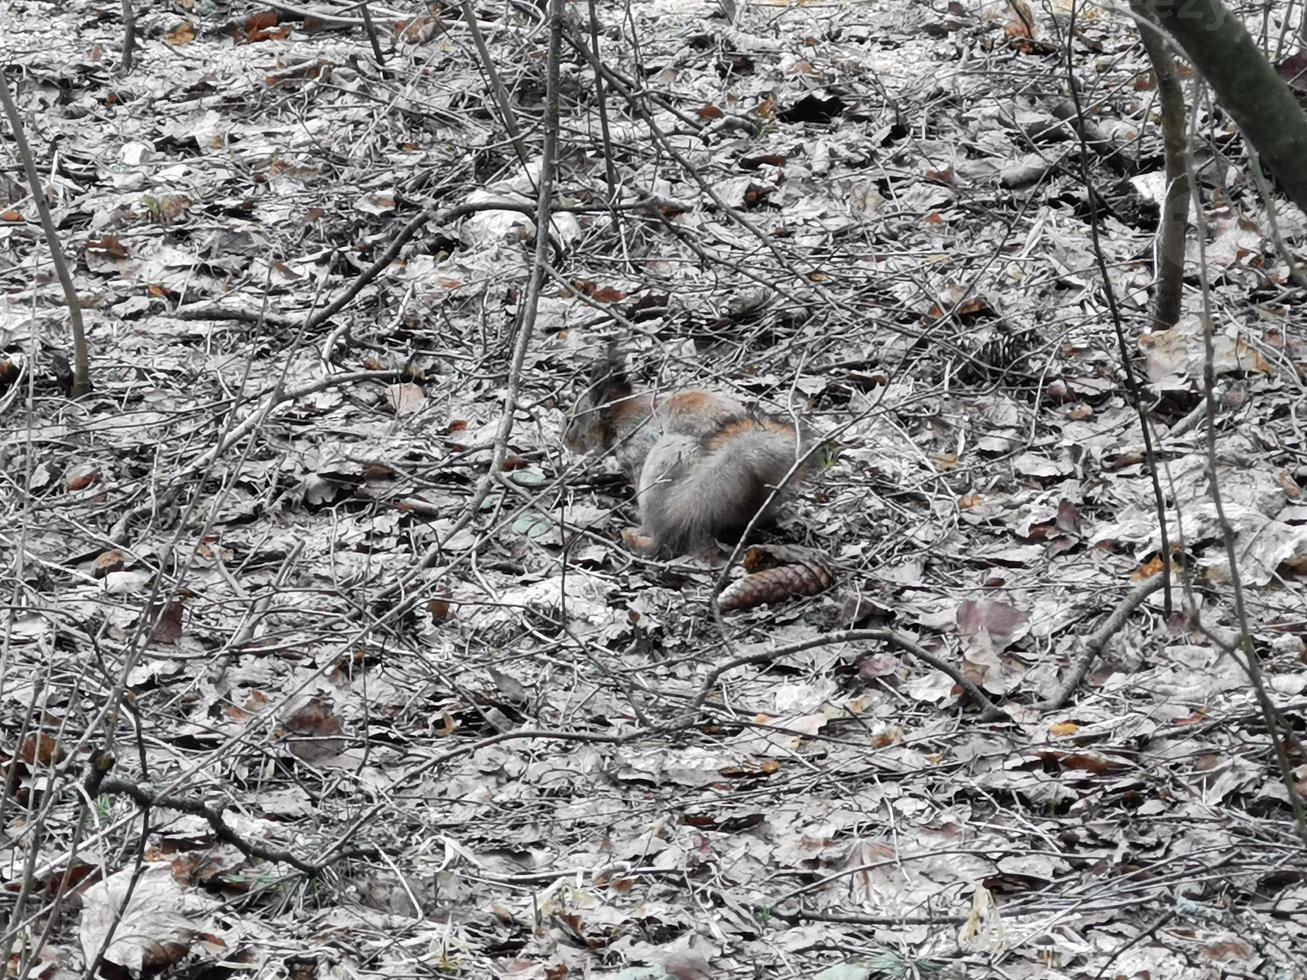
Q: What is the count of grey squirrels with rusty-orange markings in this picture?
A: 1